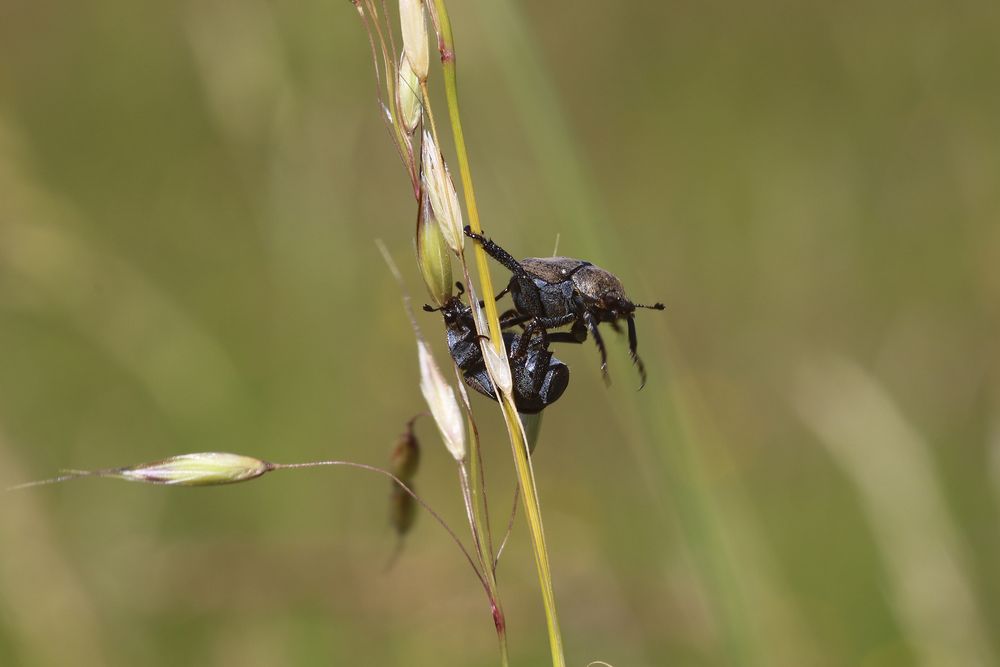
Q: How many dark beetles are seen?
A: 2